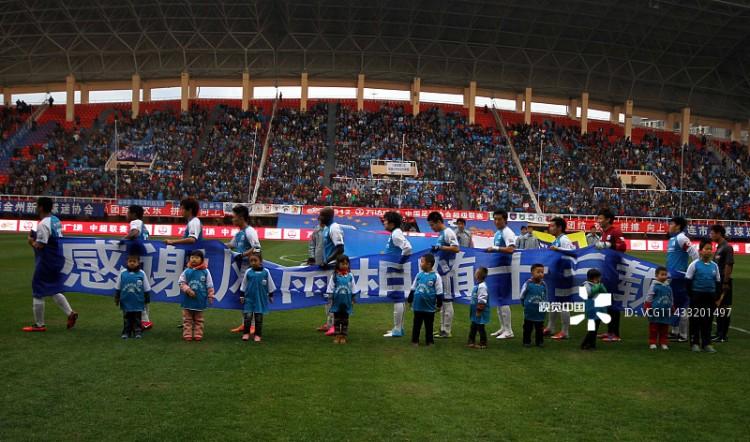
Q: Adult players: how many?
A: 11